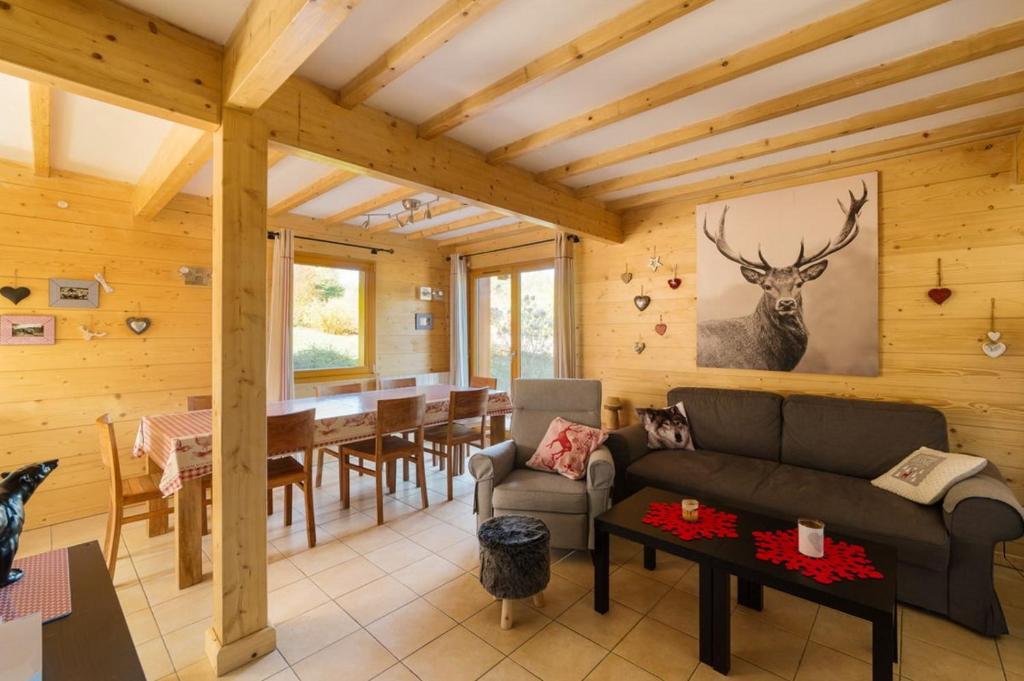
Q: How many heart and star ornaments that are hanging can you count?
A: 10